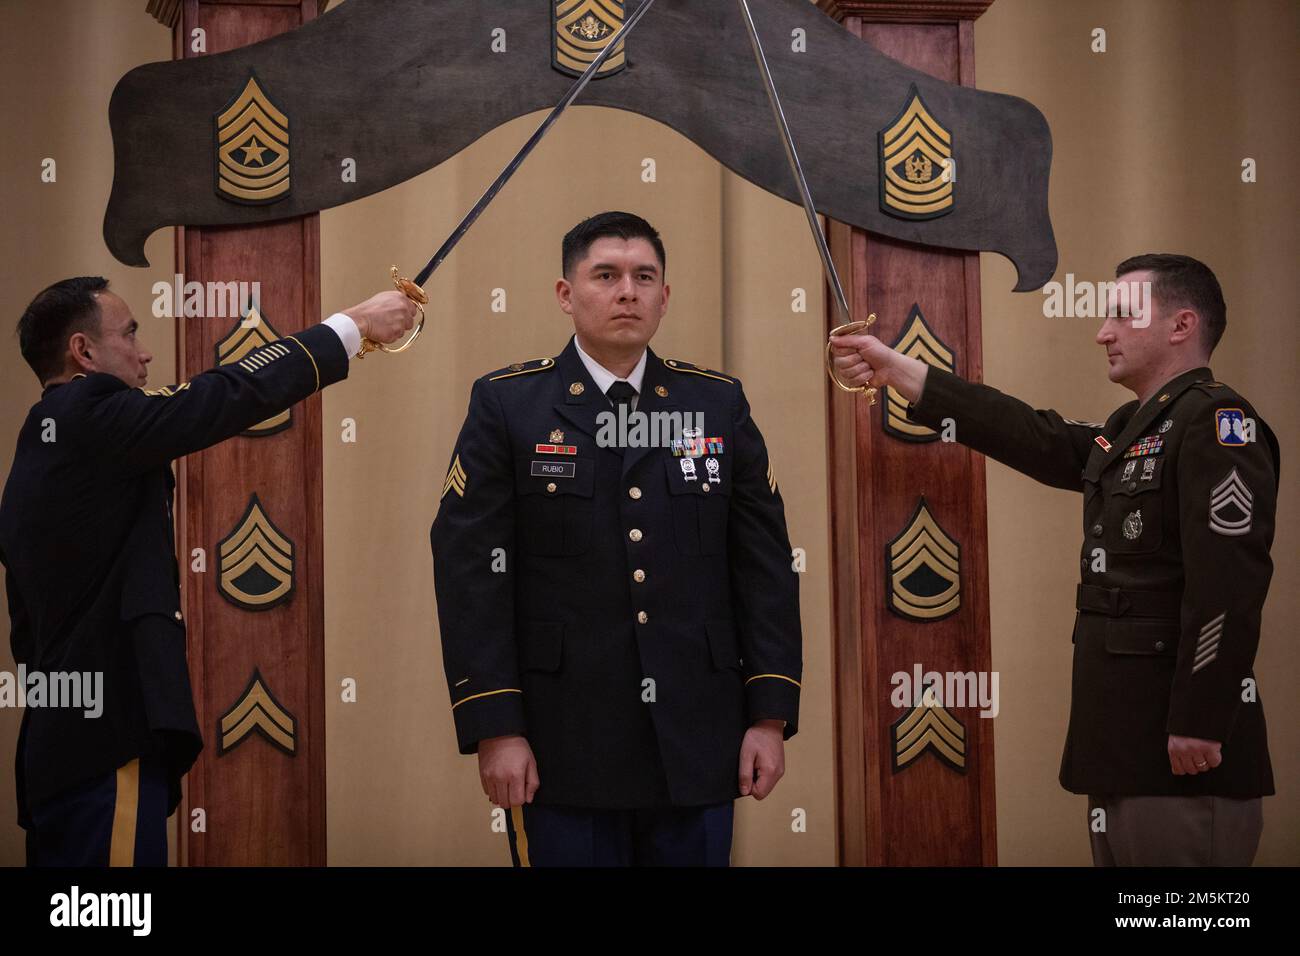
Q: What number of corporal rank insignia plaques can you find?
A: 1